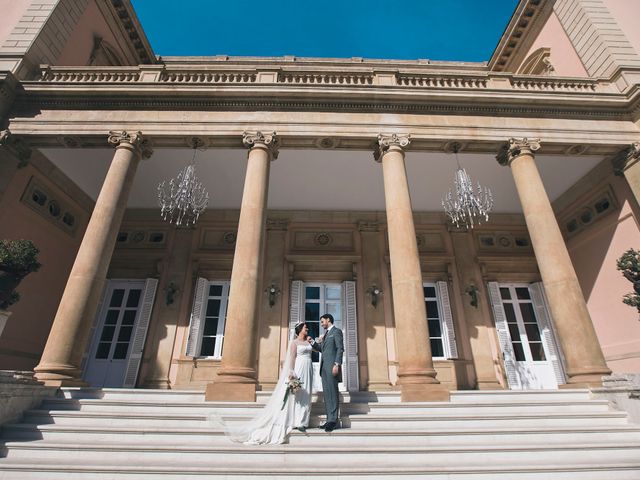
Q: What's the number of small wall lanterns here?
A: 4